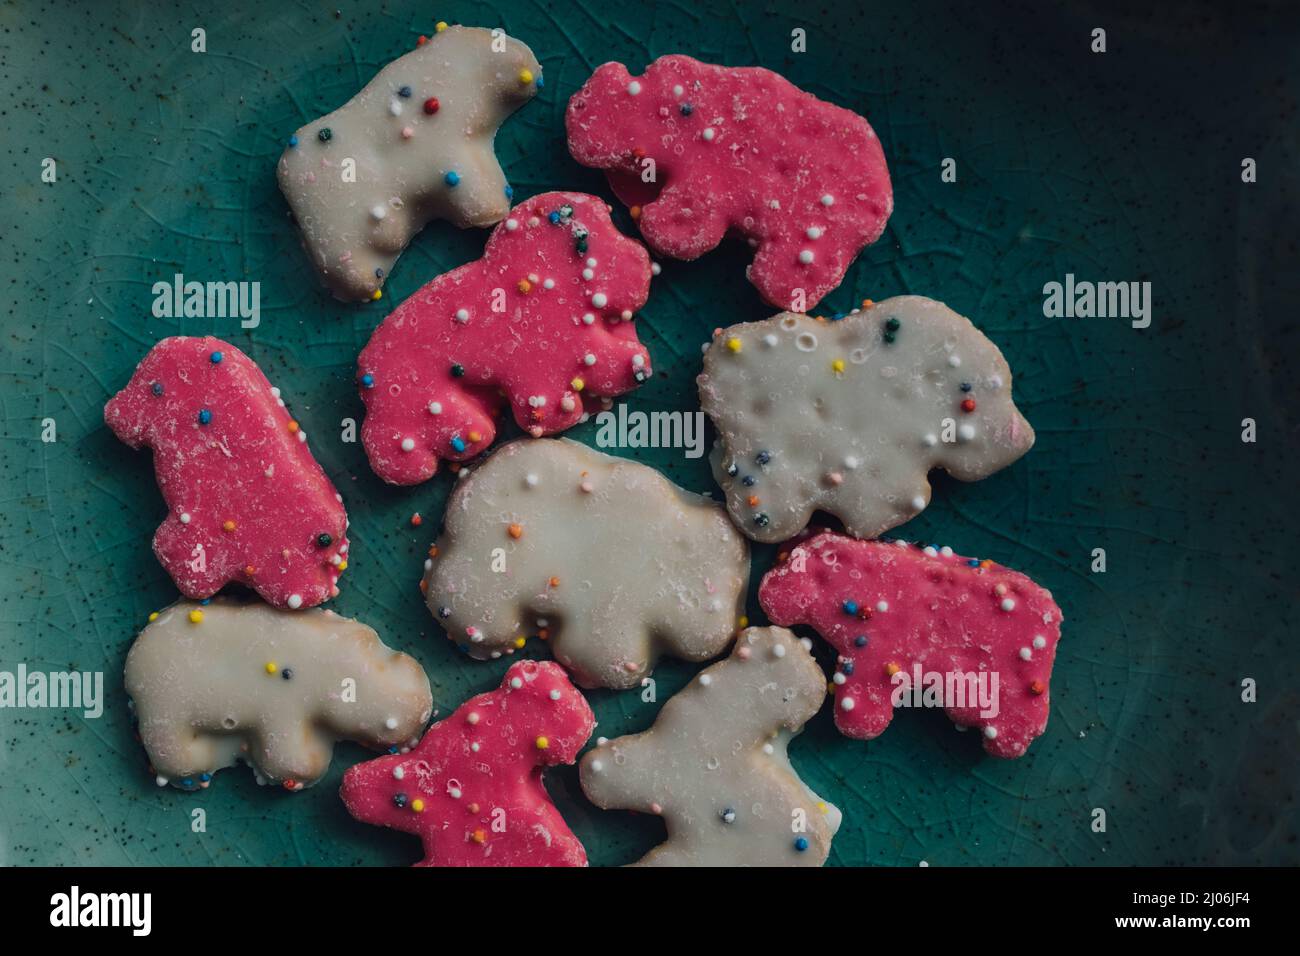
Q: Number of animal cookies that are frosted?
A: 10